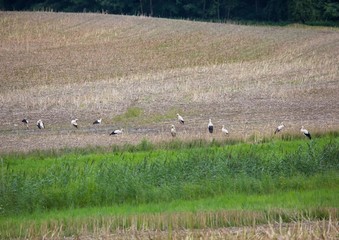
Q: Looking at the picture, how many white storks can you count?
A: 11